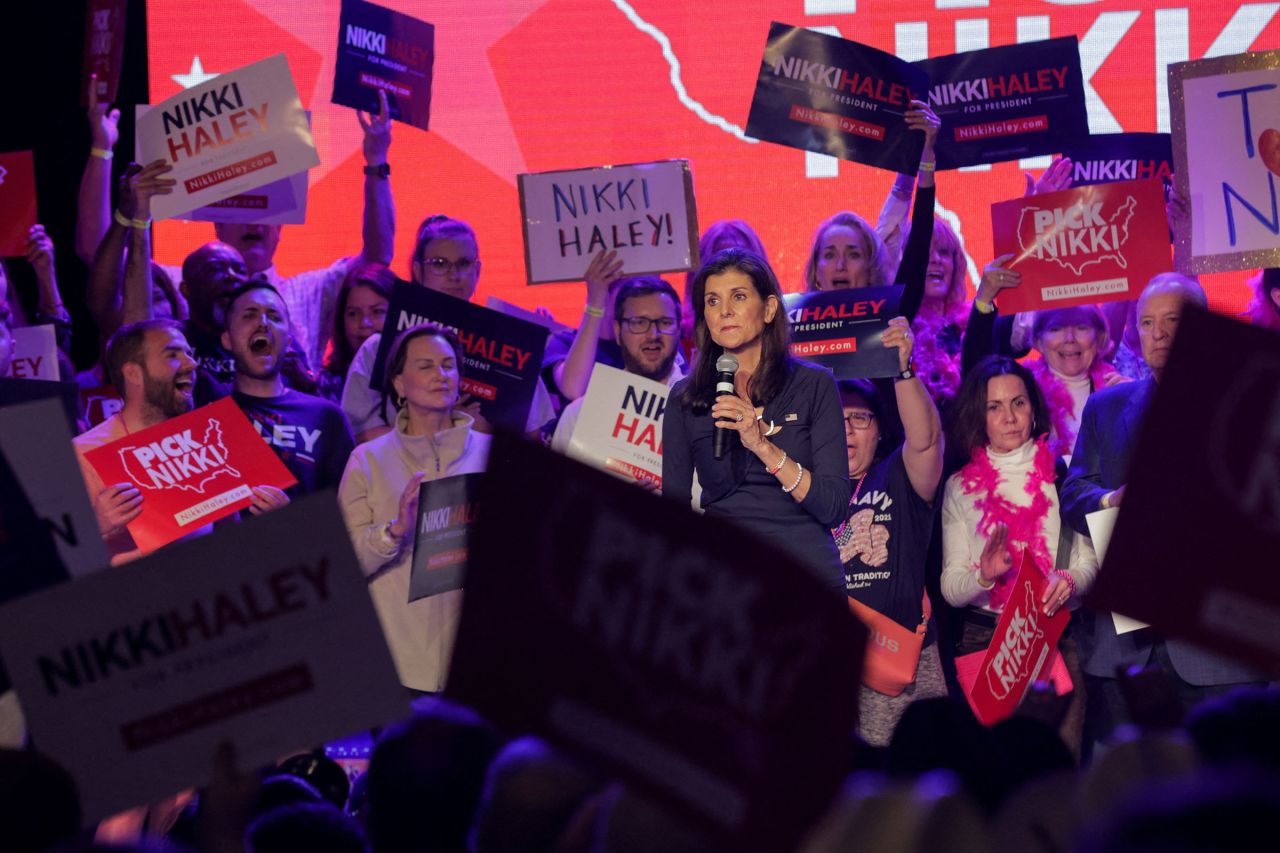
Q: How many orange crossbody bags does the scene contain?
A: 1